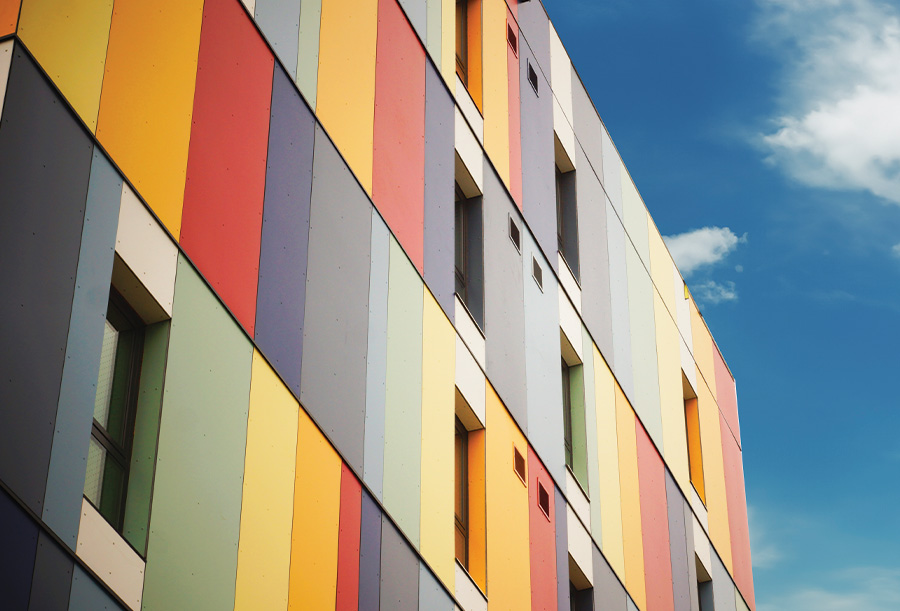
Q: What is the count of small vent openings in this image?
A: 6